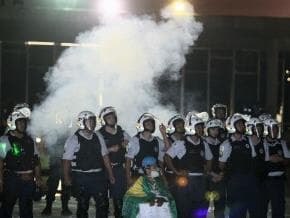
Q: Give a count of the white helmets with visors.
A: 11